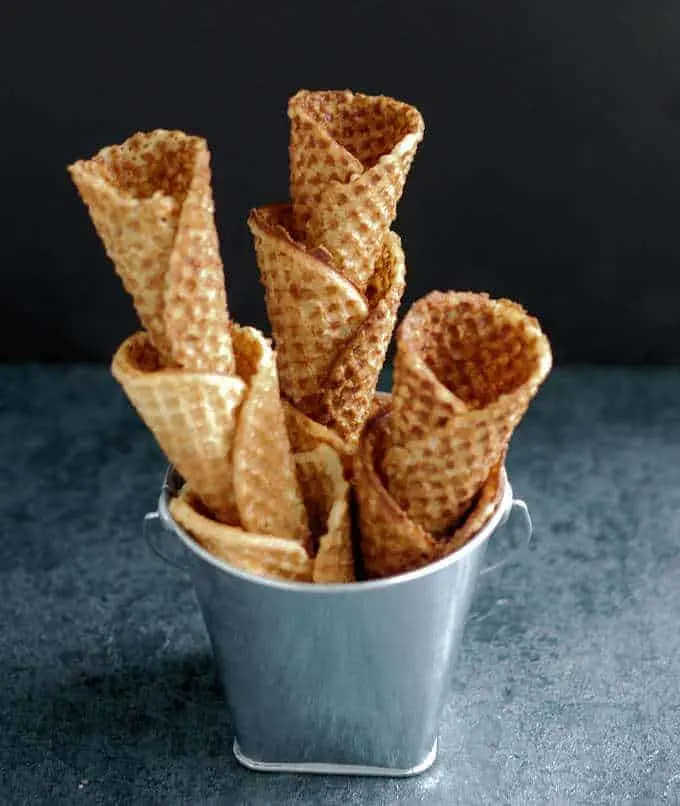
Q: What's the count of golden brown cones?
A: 8